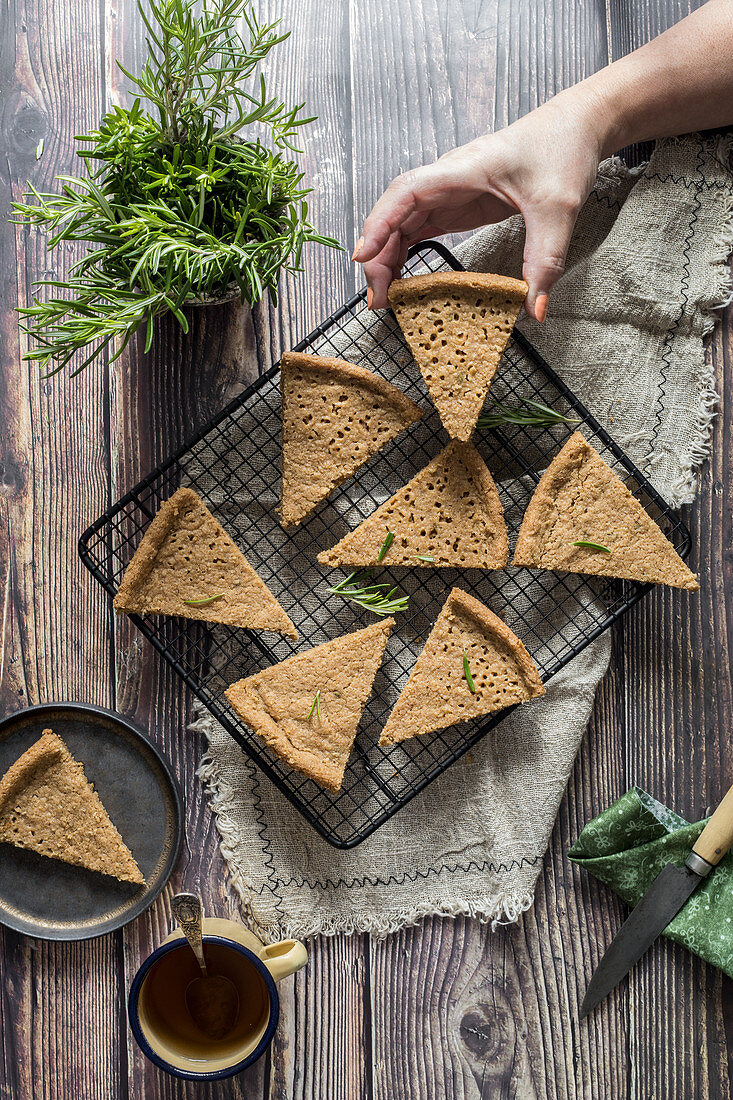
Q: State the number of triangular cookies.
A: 8